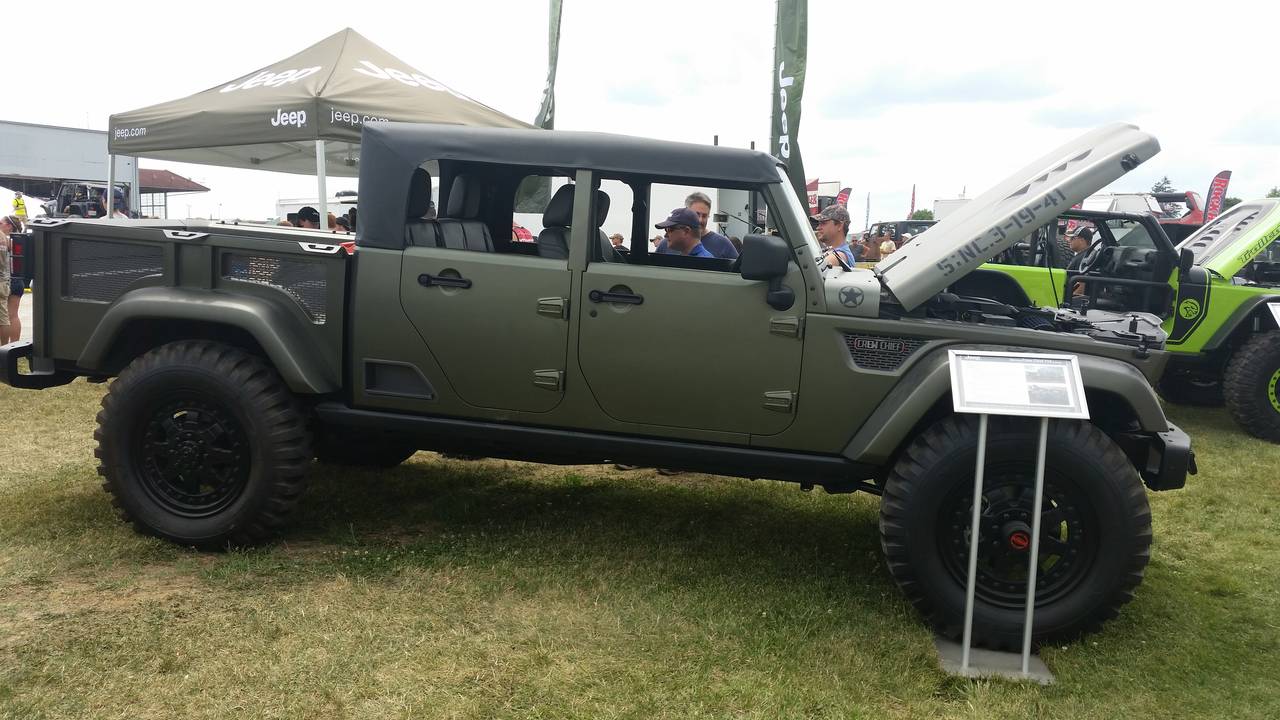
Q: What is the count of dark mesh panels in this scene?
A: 3